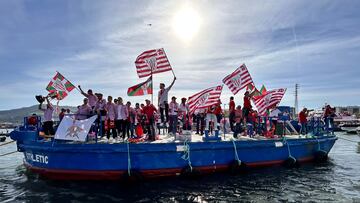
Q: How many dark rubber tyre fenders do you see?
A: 5